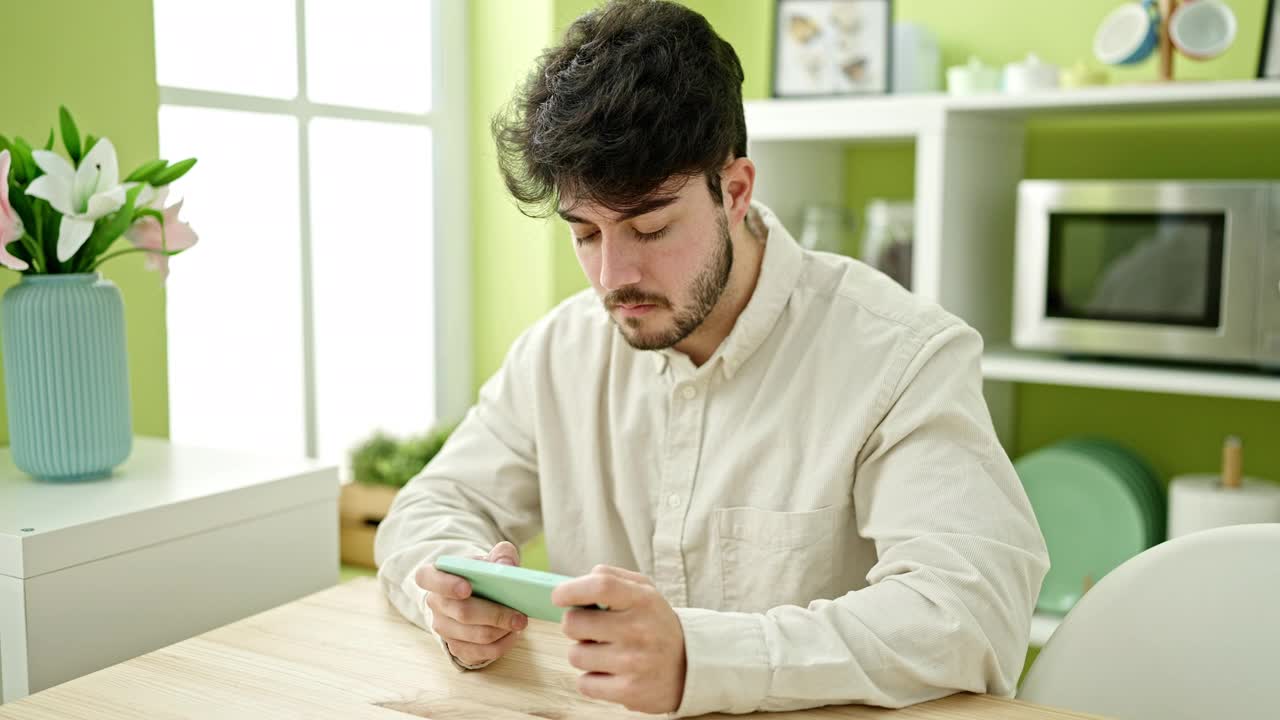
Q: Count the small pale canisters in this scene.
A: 3